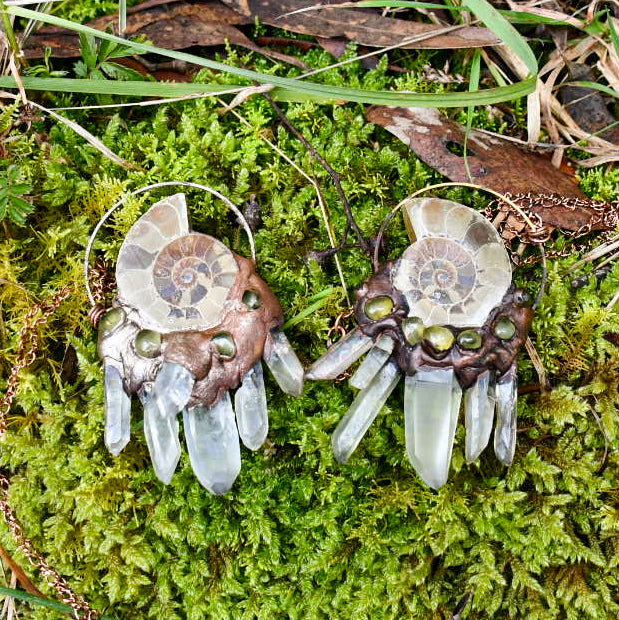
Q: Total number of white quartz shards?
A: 12